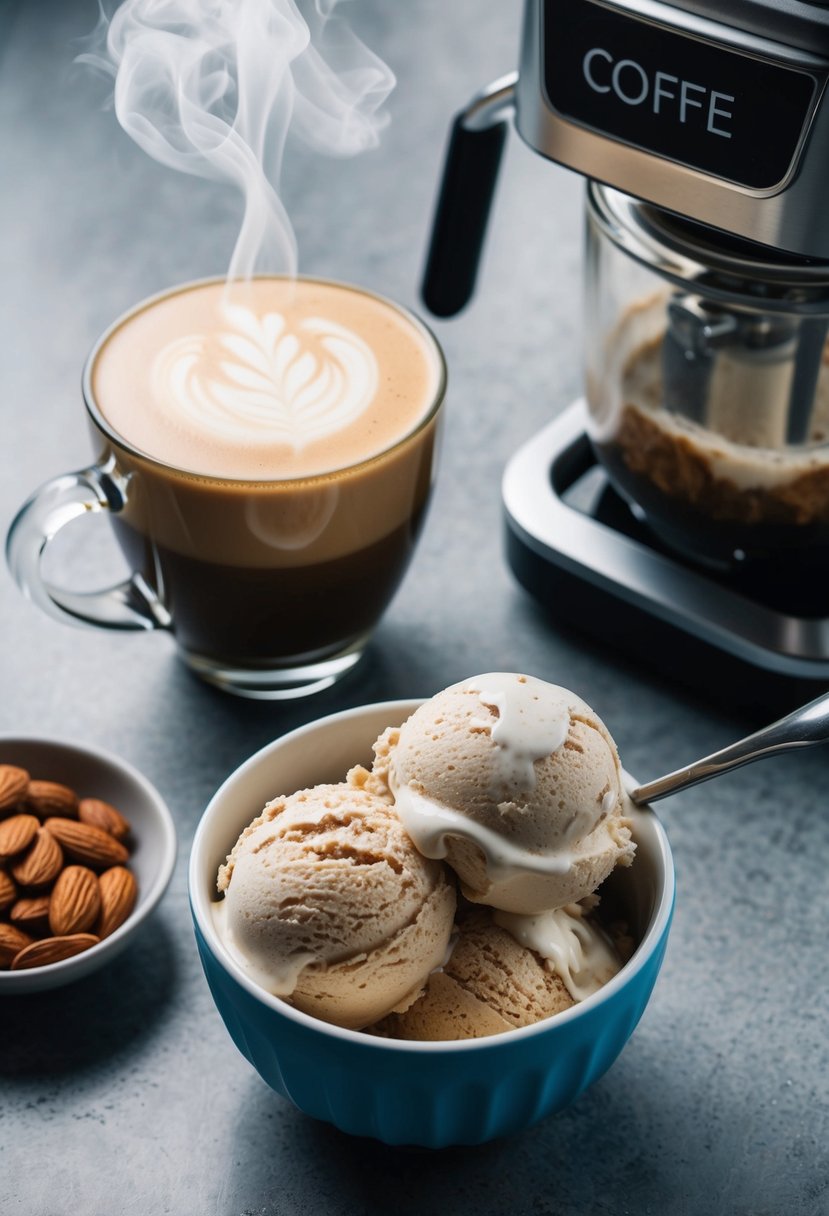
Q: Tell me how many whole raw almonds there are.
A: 12